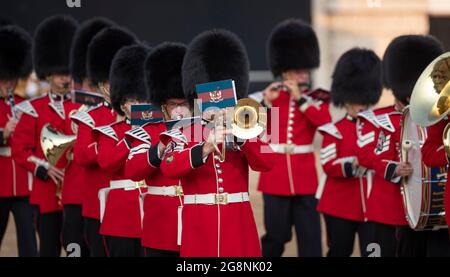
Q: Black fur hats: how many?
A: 10